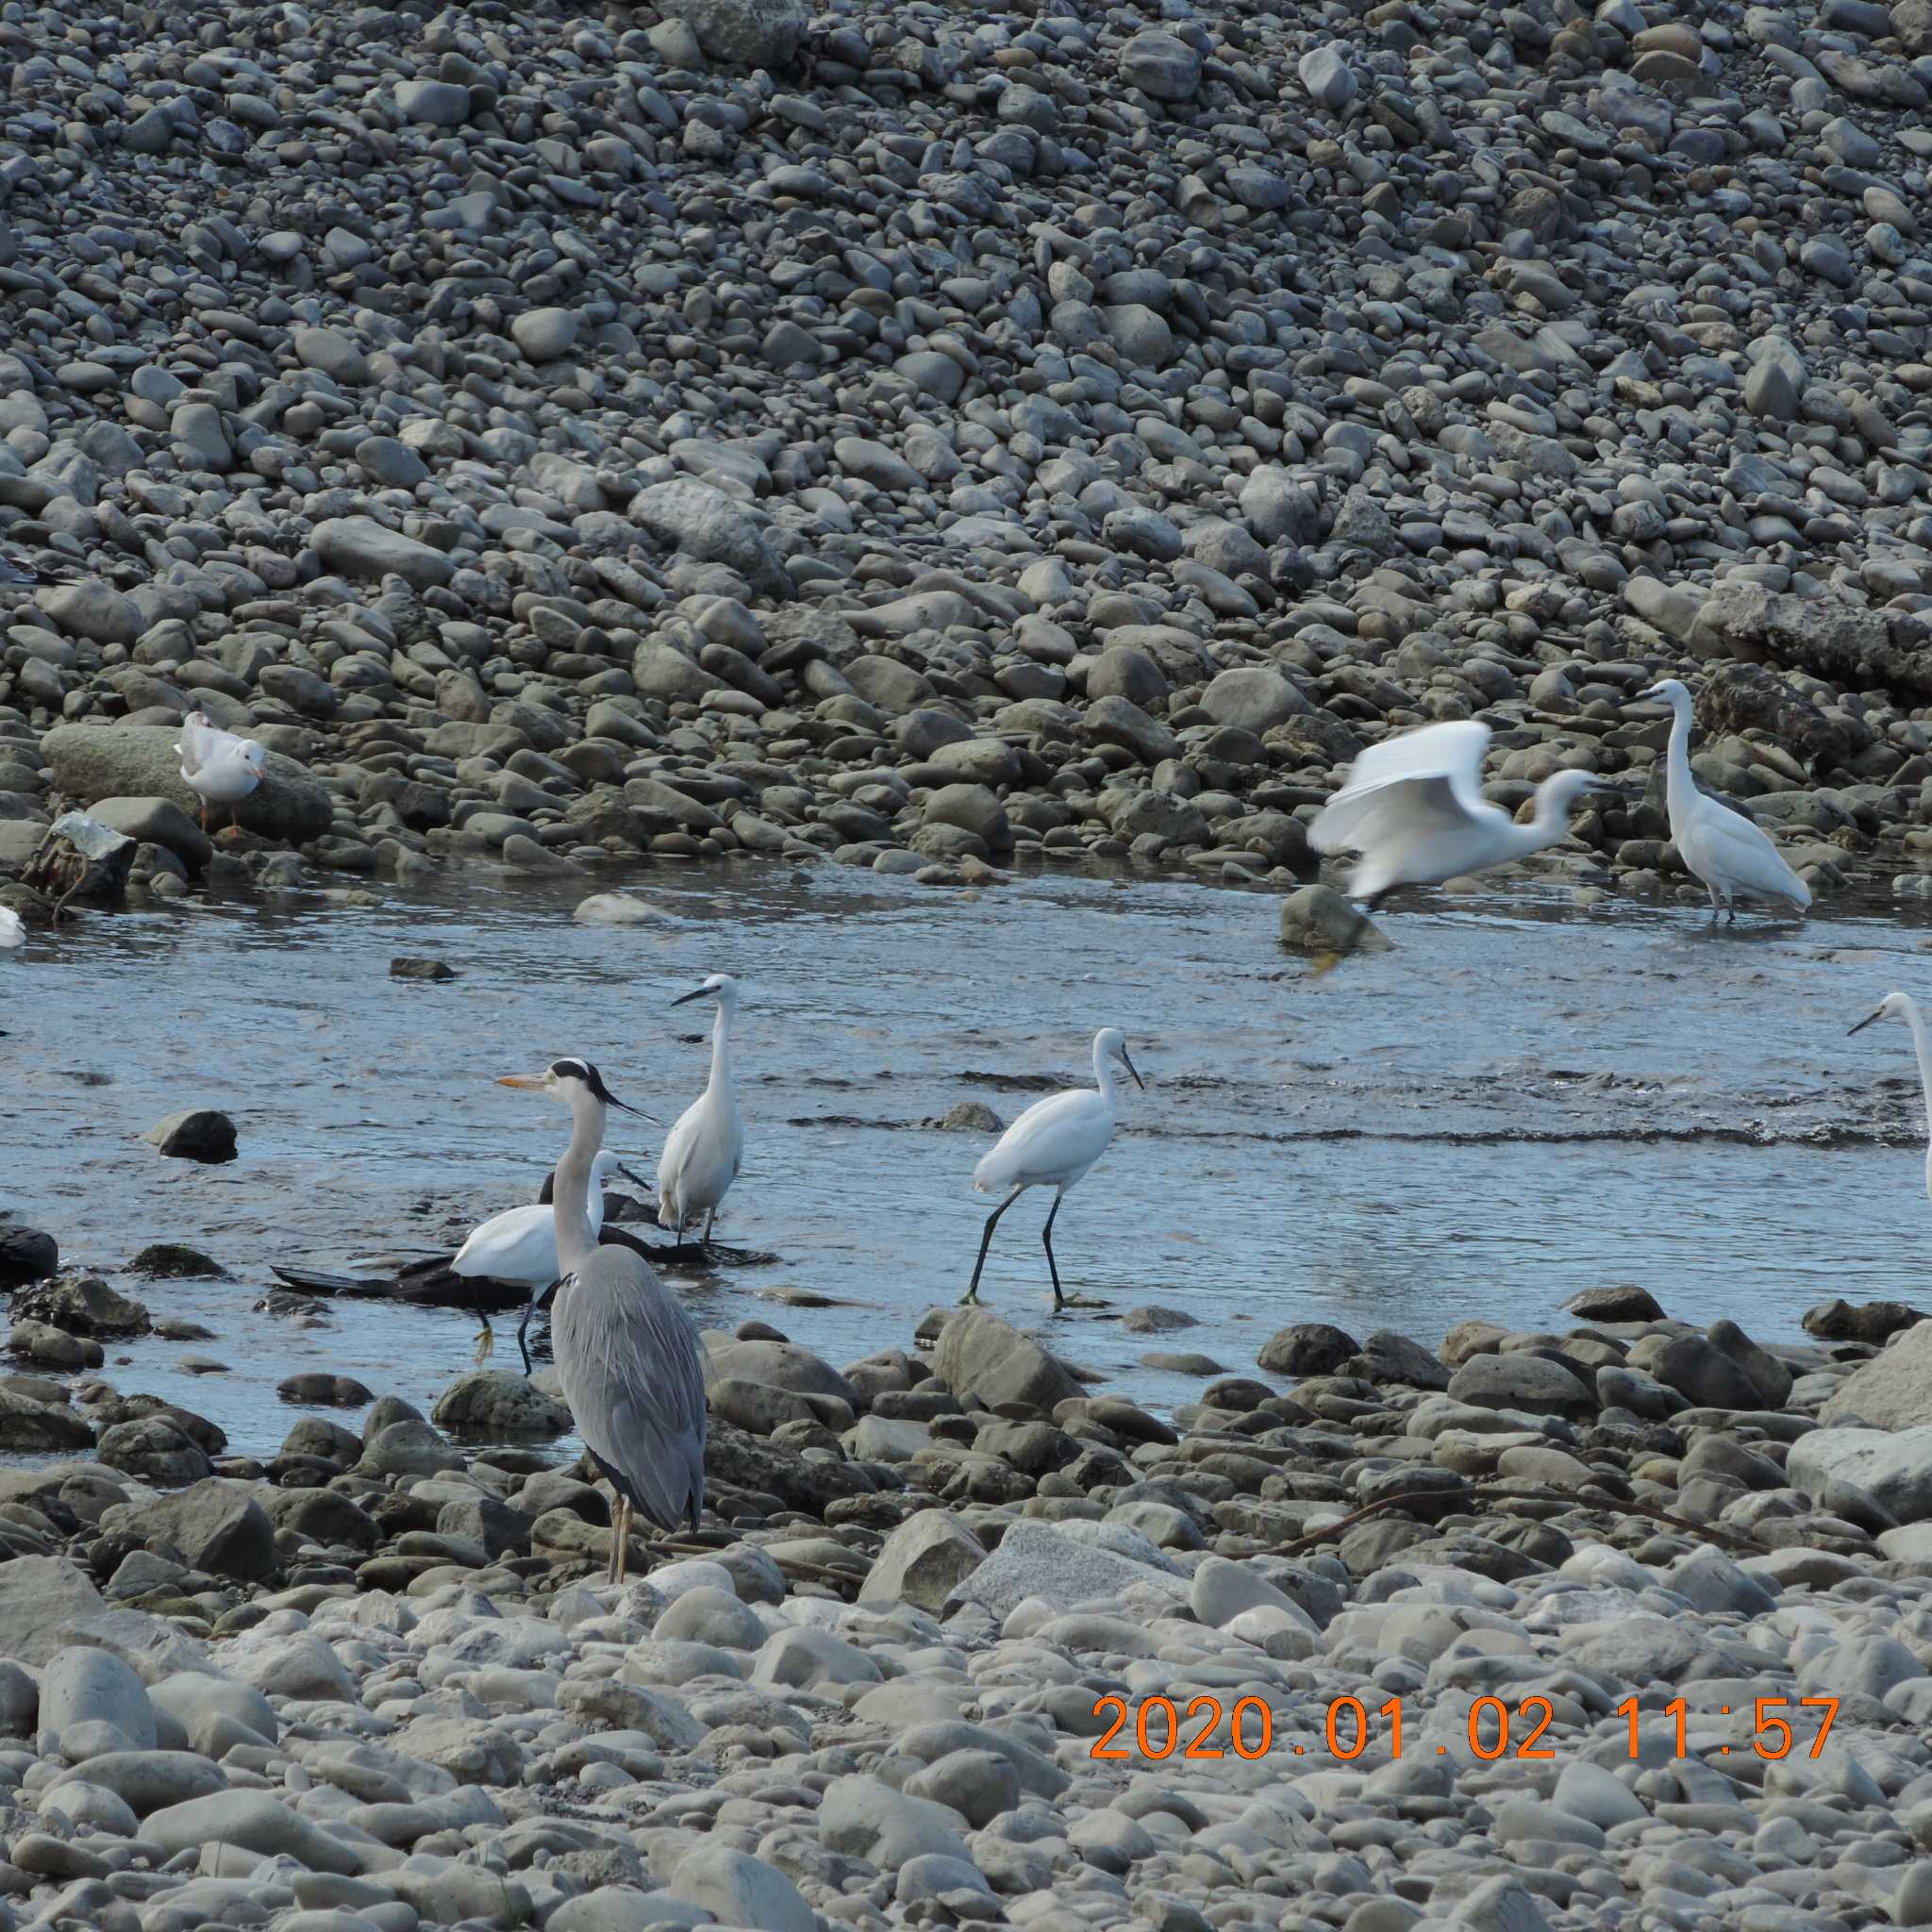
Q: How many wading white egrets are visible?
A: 5